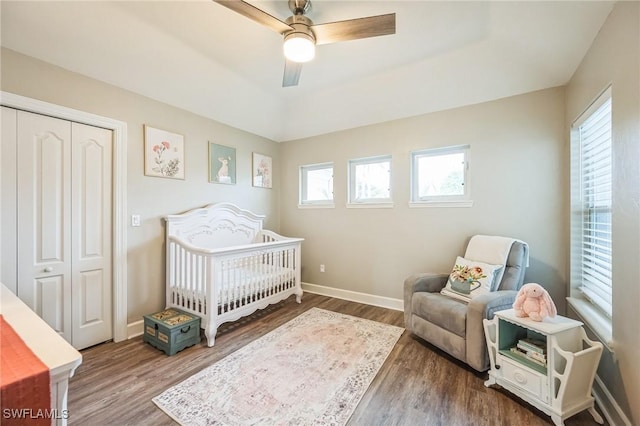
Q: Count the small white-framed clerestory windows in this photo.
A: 3